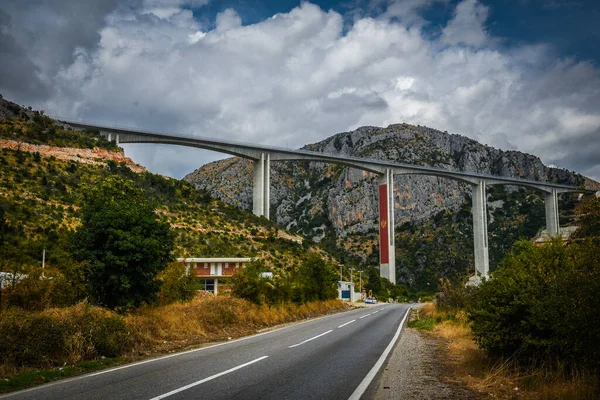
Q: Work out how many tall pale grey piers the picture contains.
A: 4